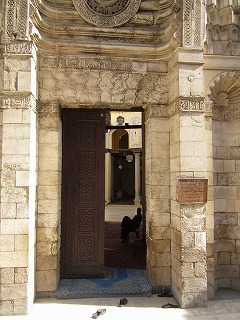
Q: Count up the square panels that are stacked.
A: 5